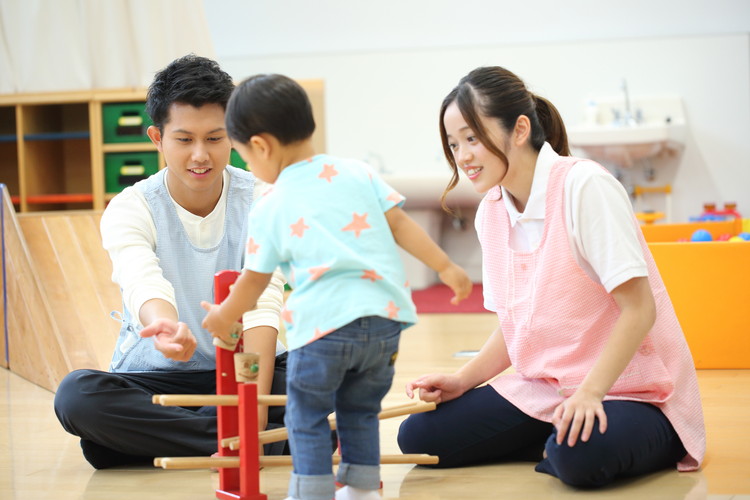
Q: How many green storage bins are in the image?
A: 3